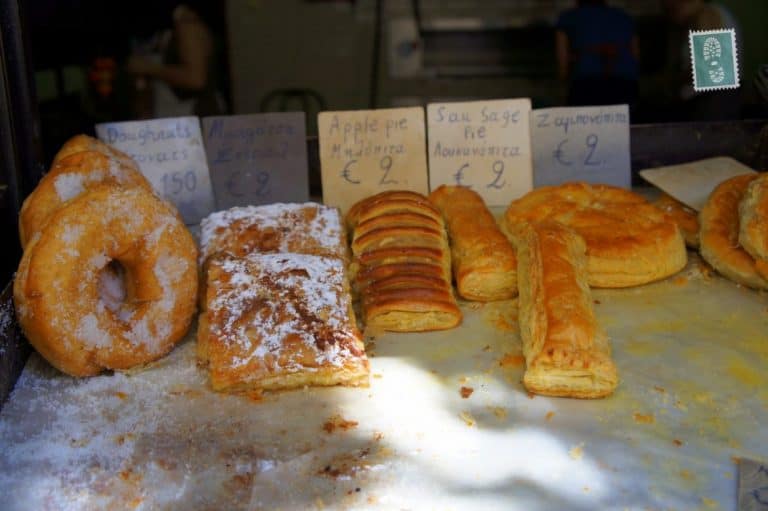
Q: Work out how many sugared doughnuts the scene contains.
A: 3